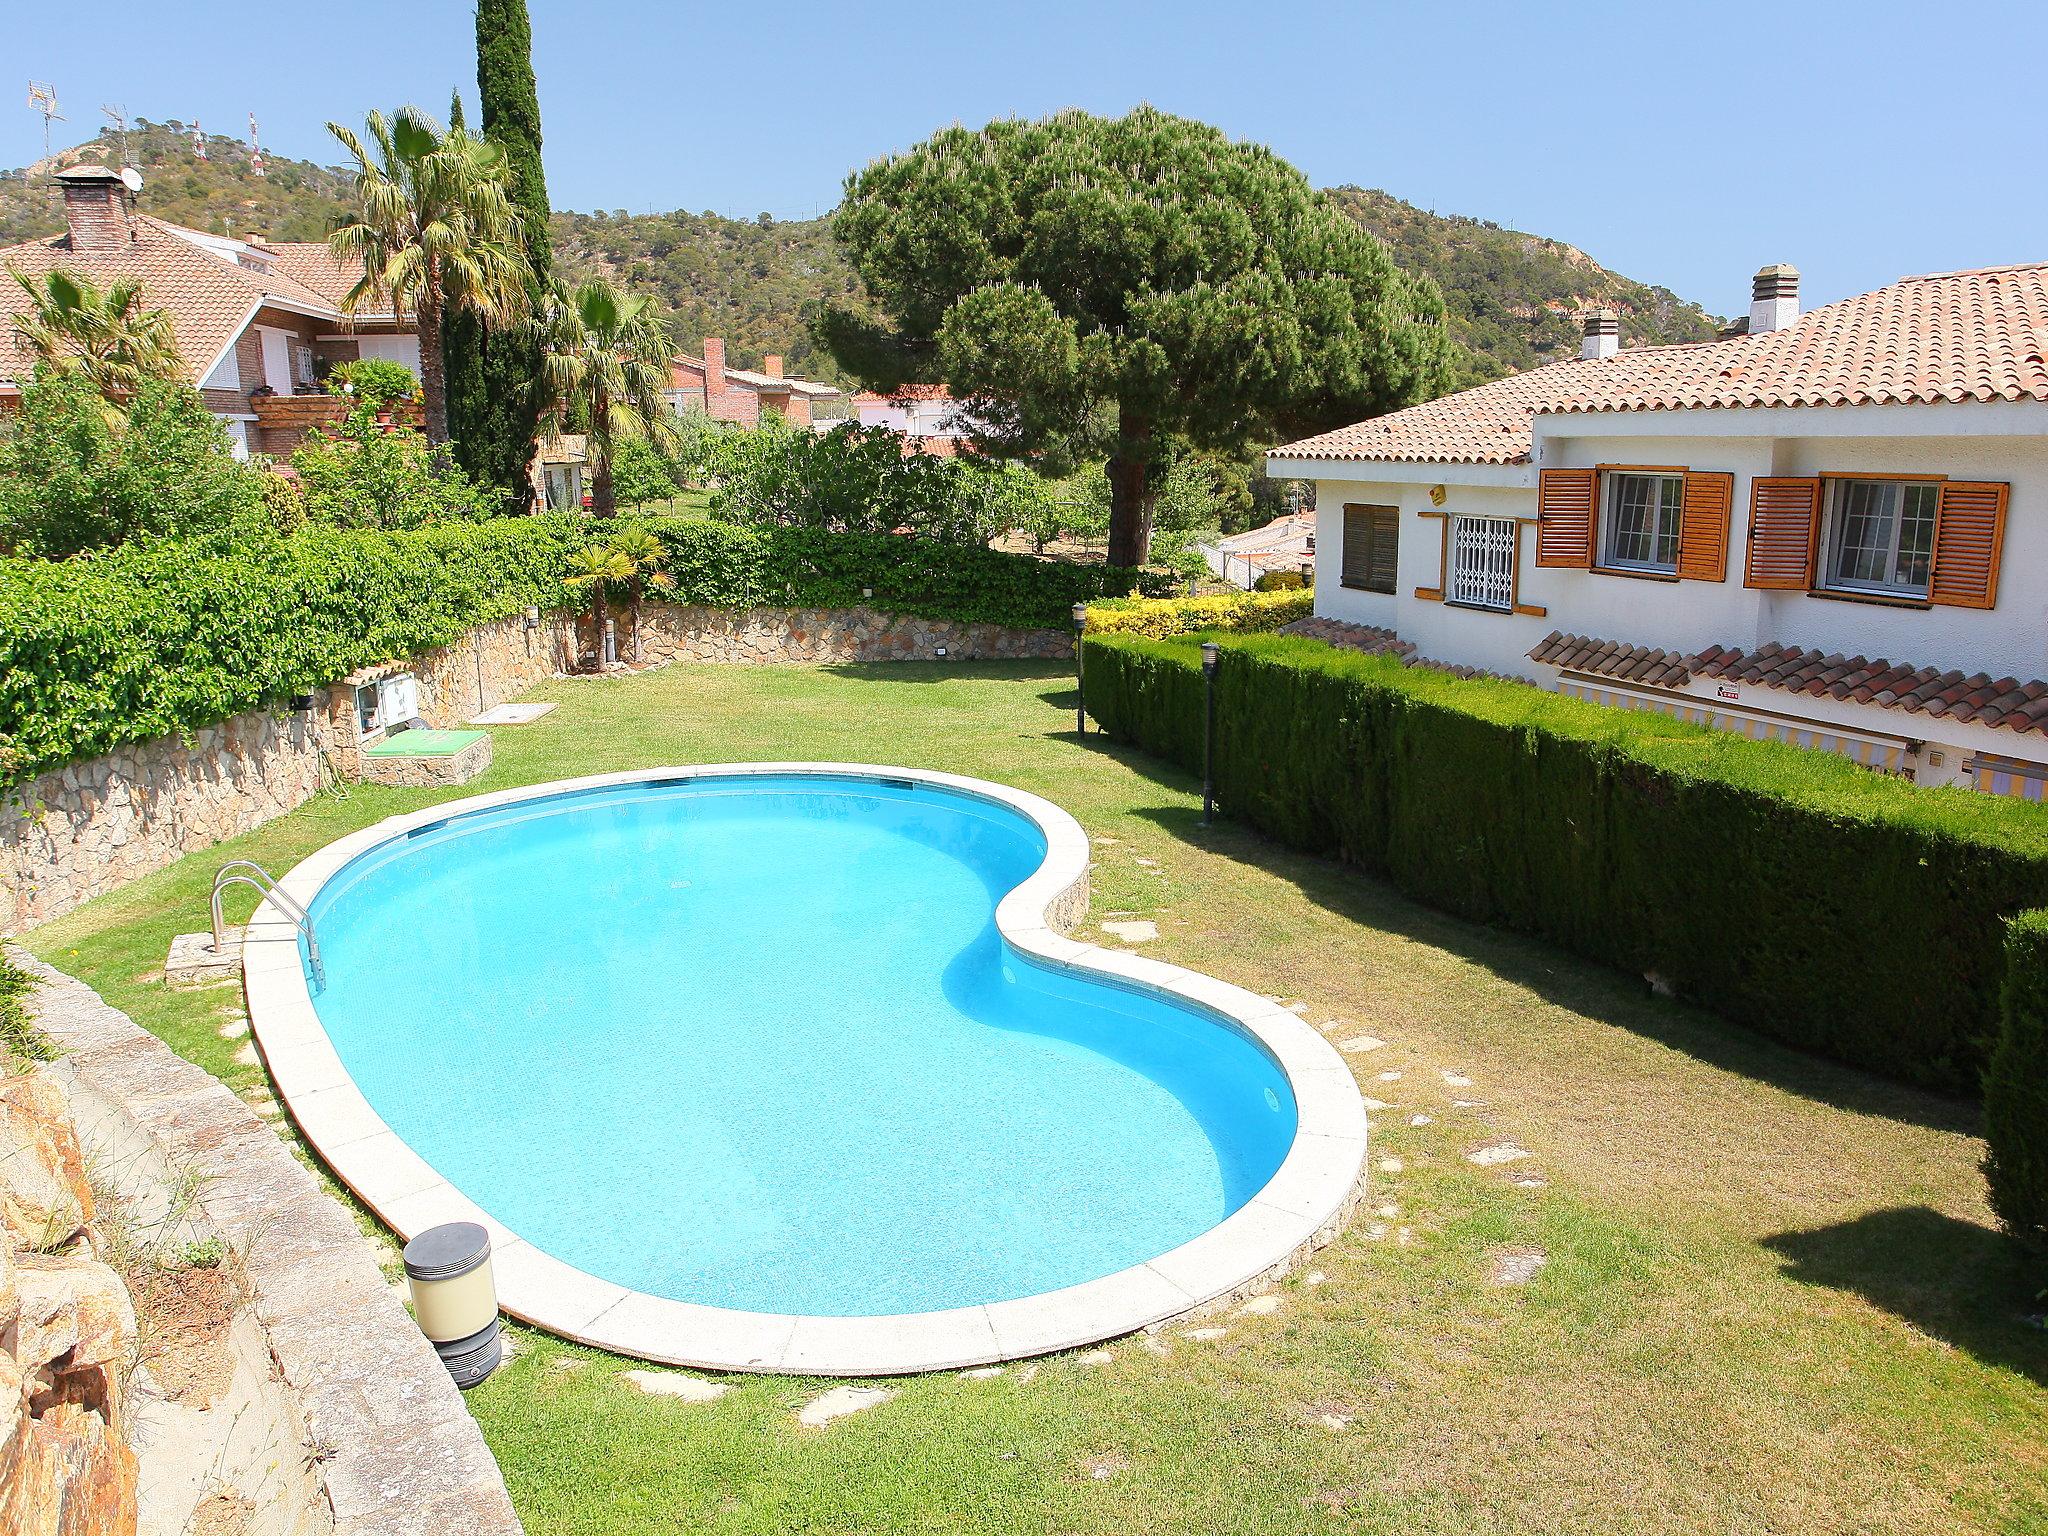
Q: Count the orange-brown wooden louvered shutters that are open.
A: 4